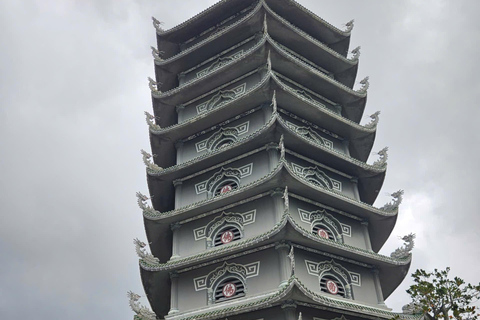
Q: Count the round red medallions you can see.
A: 5